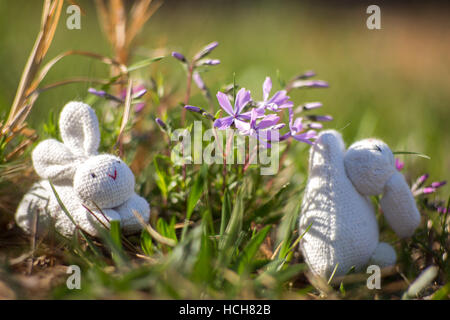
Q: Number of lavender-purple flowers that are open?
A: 4